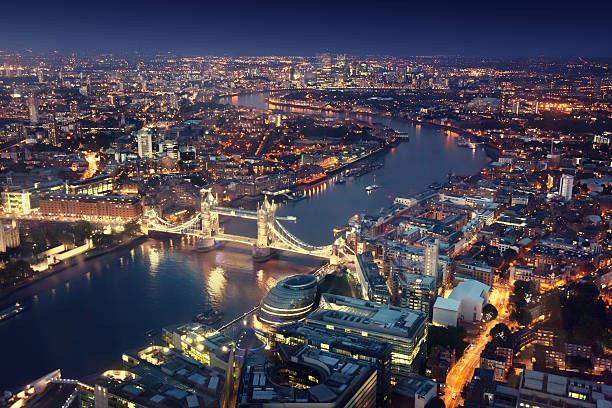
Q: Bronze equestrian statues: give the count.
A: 0